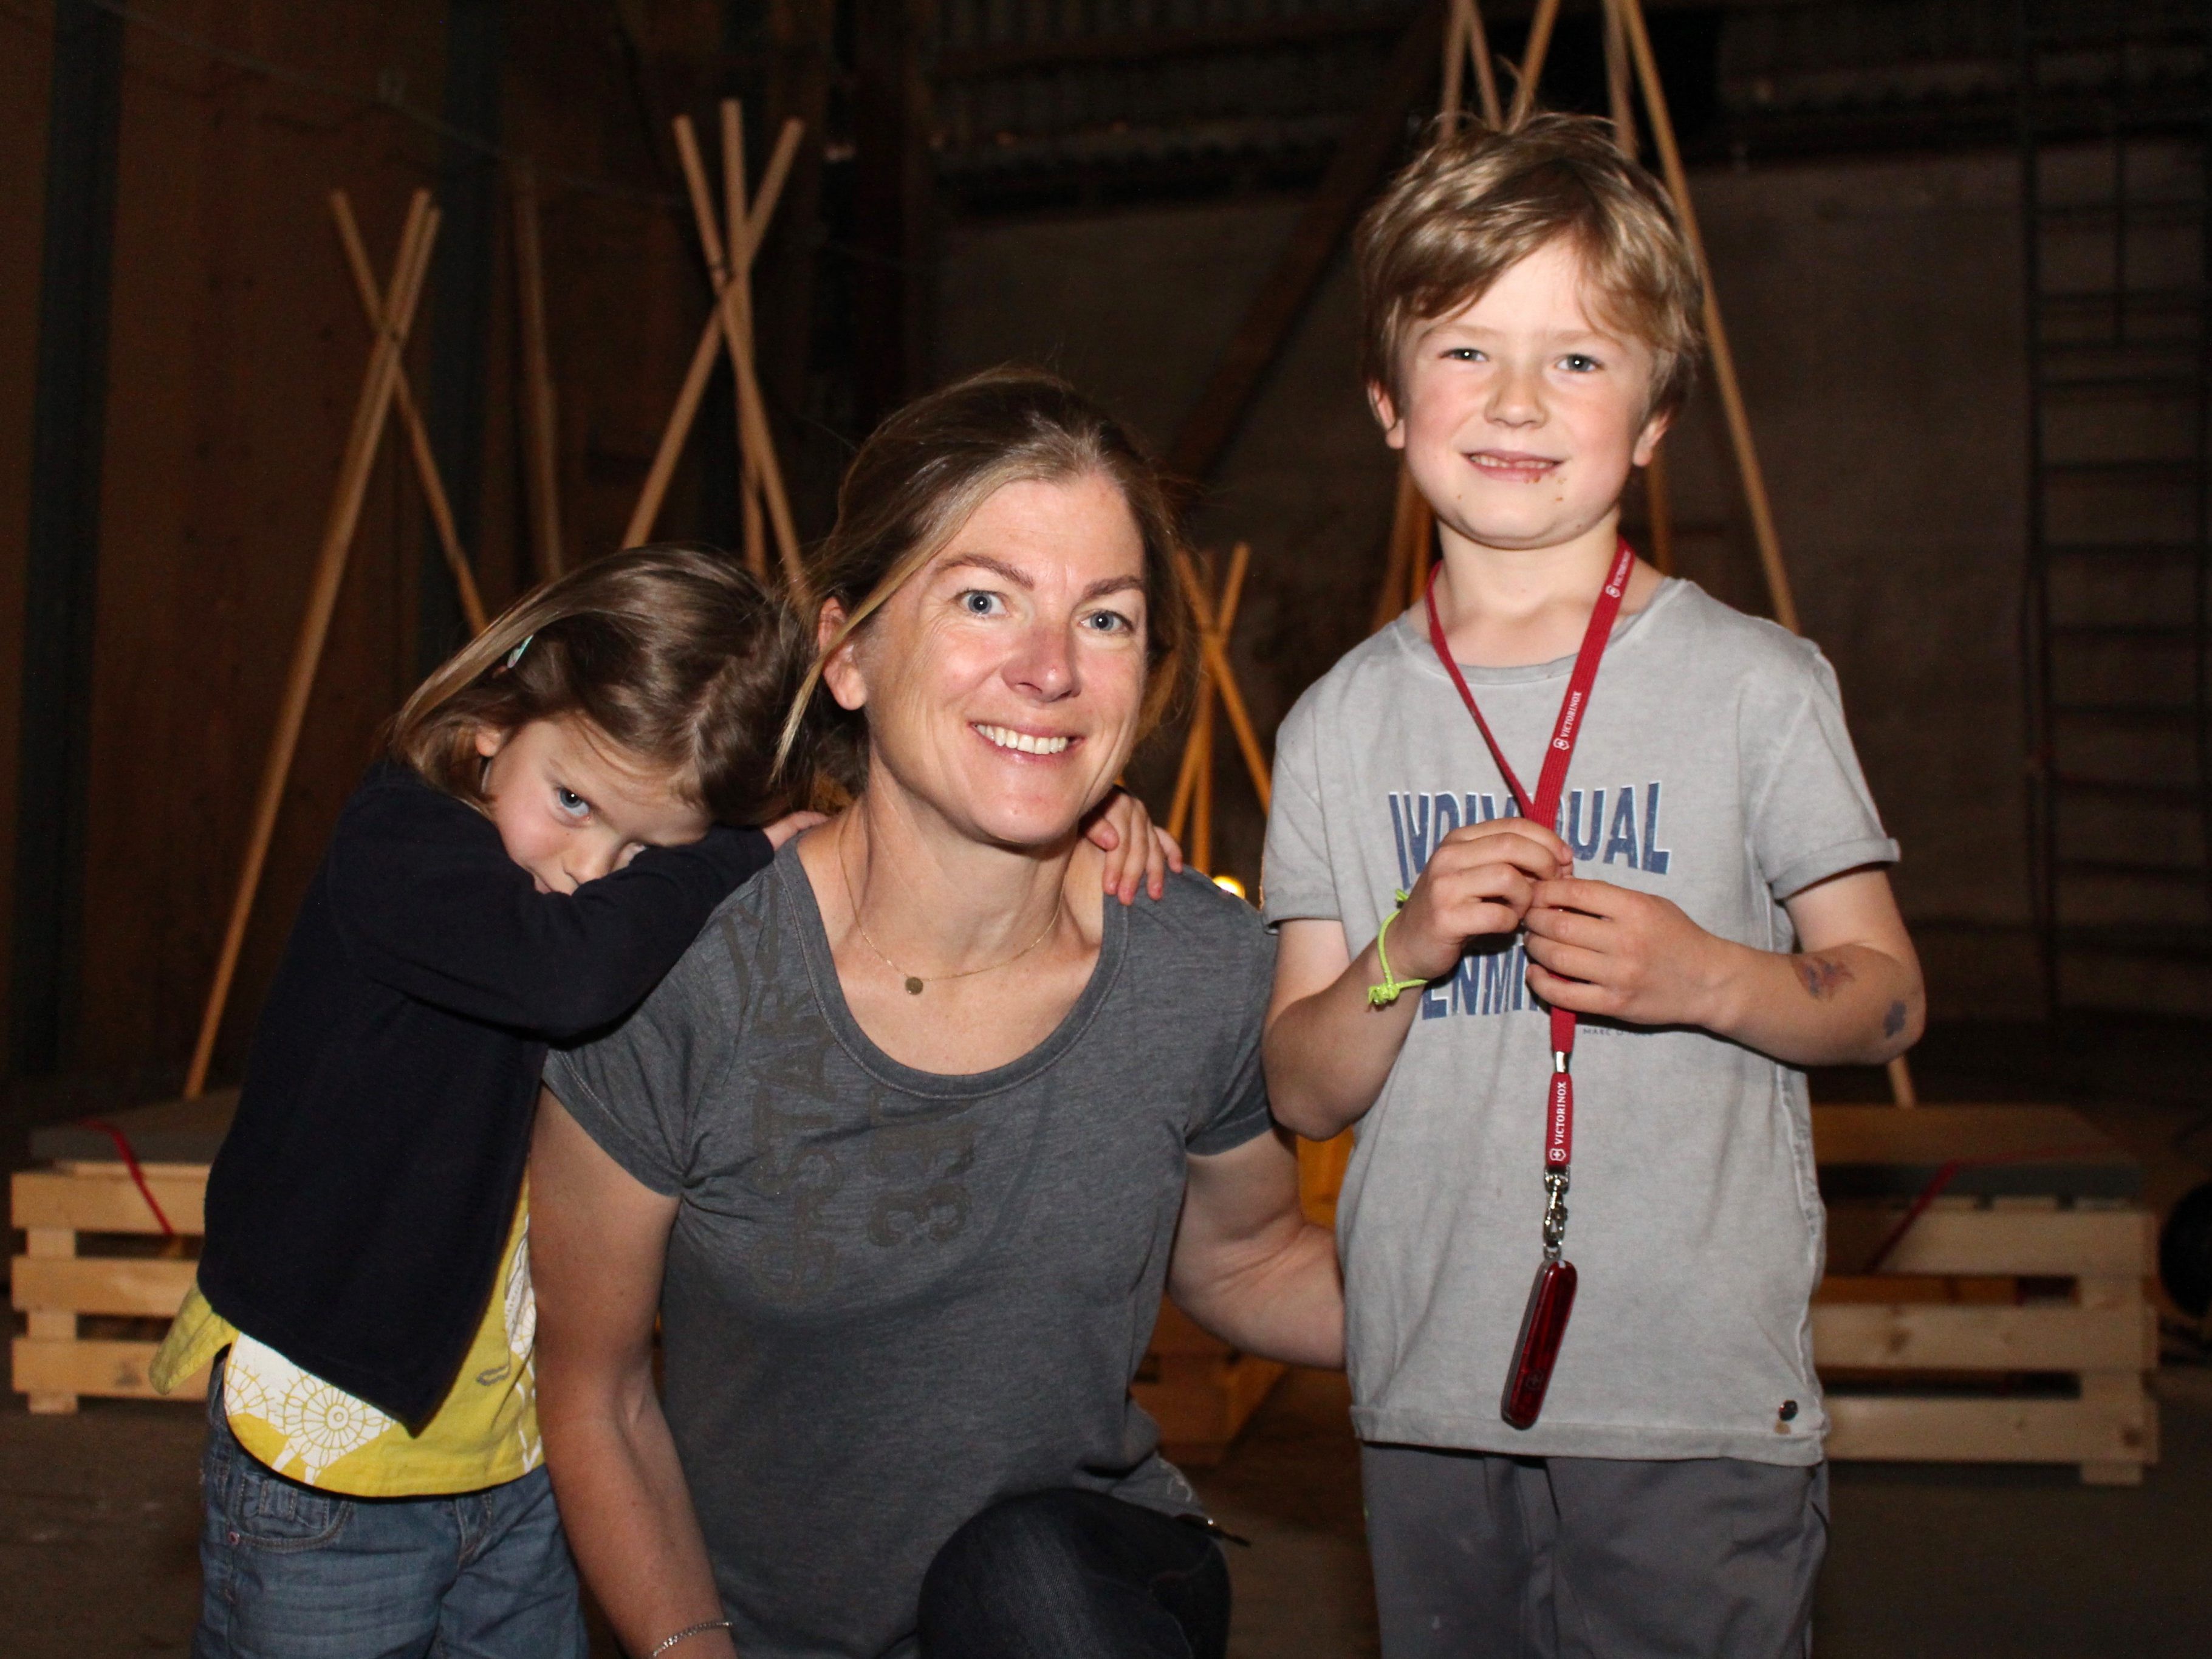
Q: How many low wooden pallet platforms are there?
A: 2